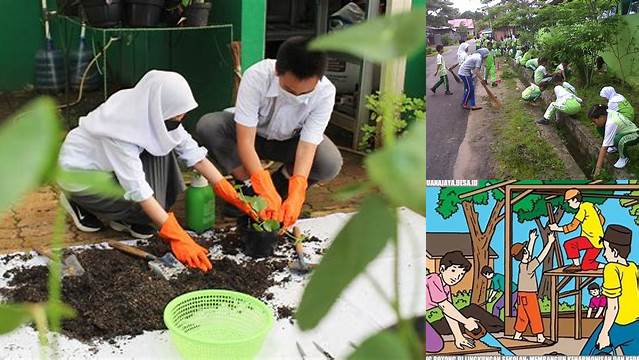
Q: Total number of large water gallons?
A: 2